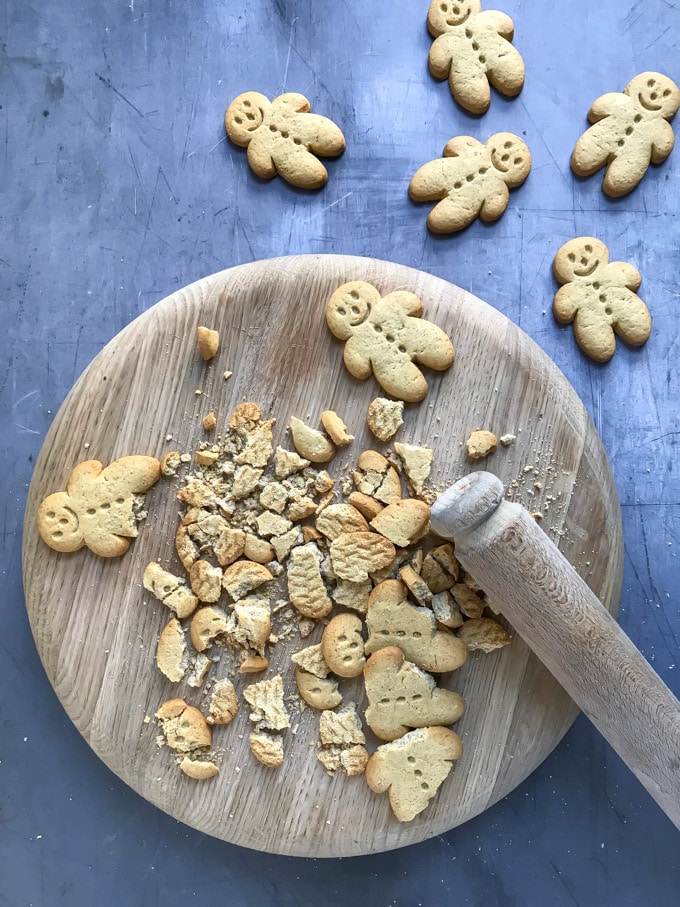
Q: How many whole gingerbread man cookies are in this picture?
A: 6